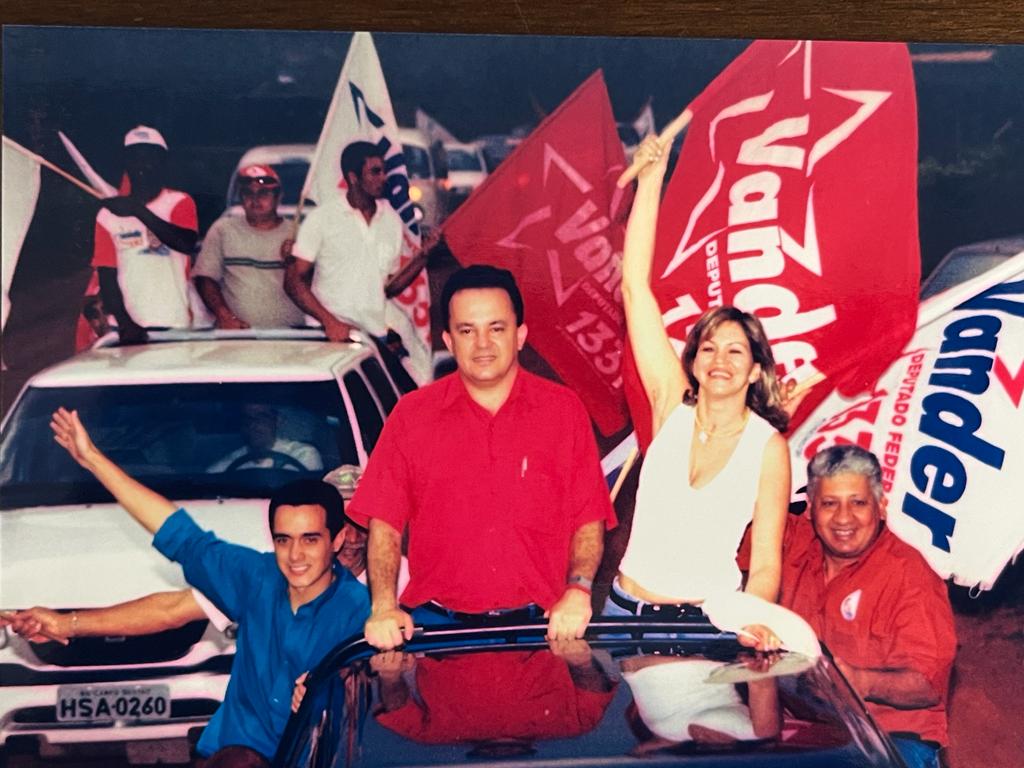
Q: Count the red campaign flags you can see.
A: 2